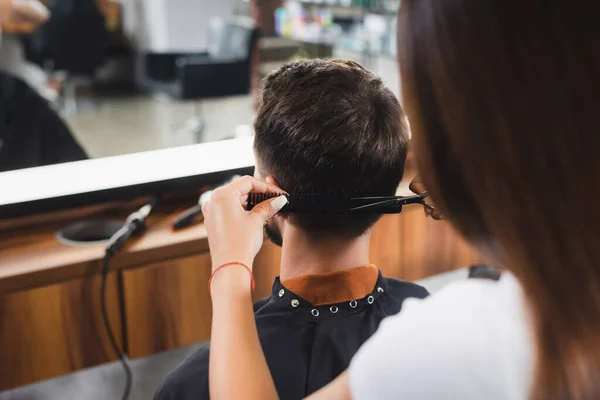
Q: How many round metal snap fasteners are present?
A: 7